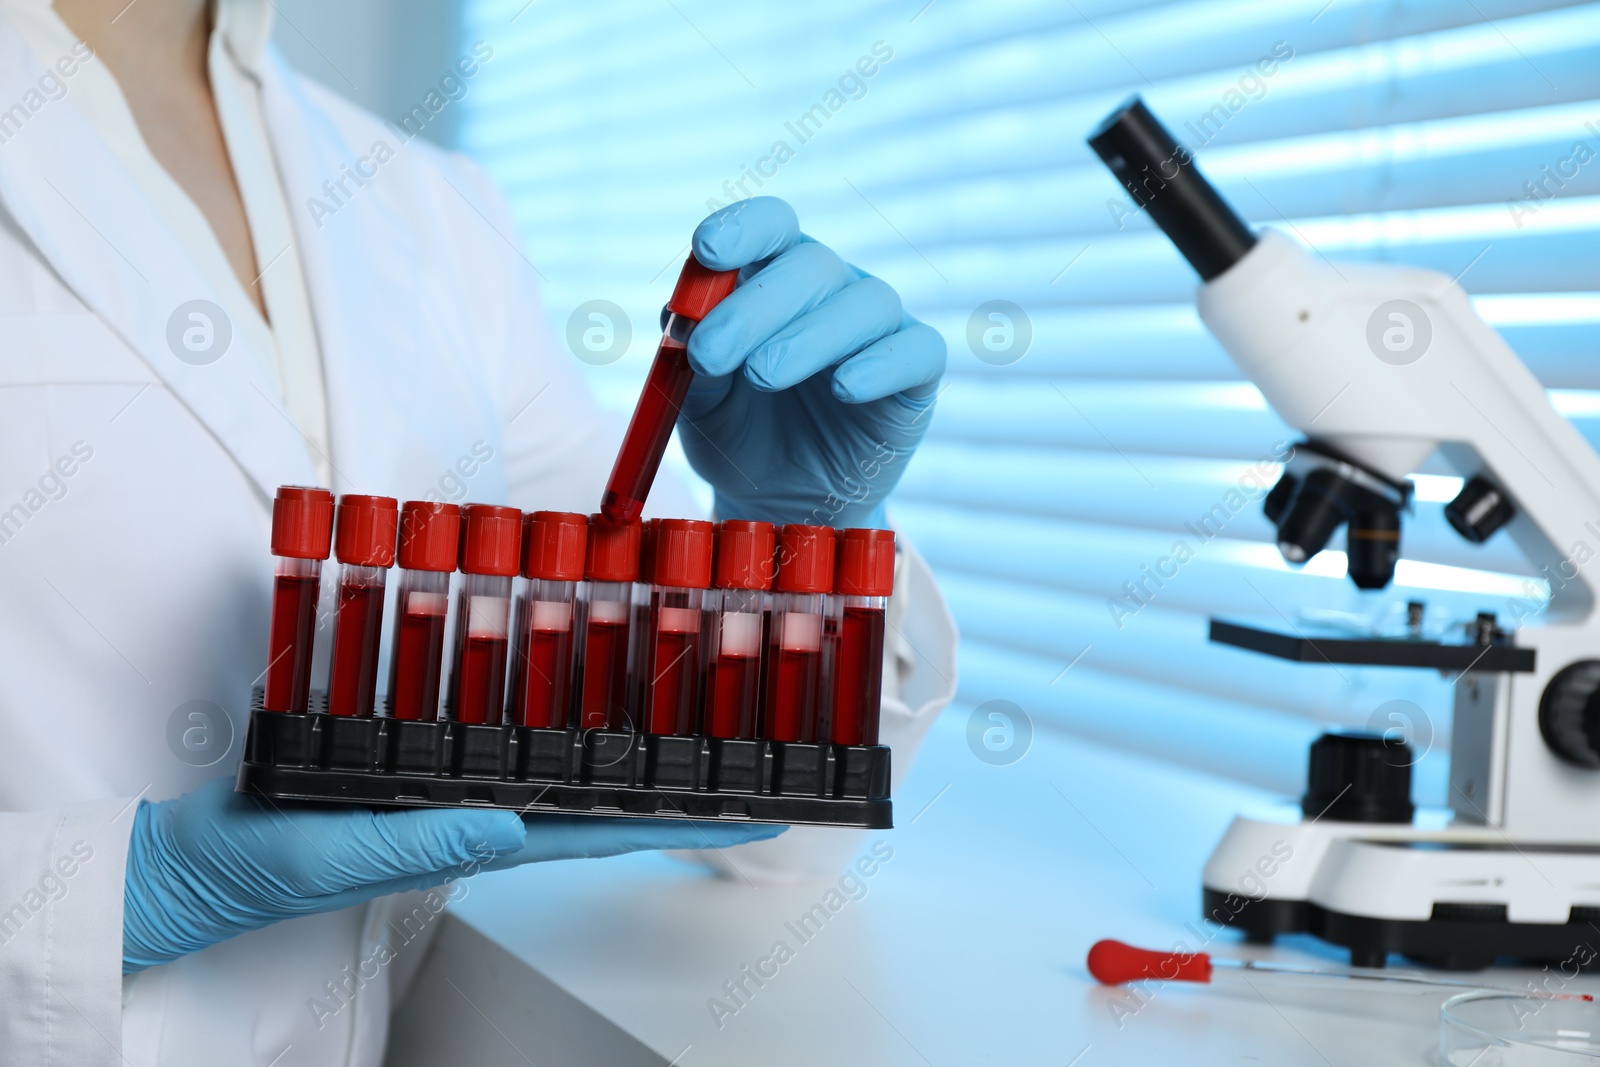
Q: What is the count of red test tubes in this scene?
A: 11